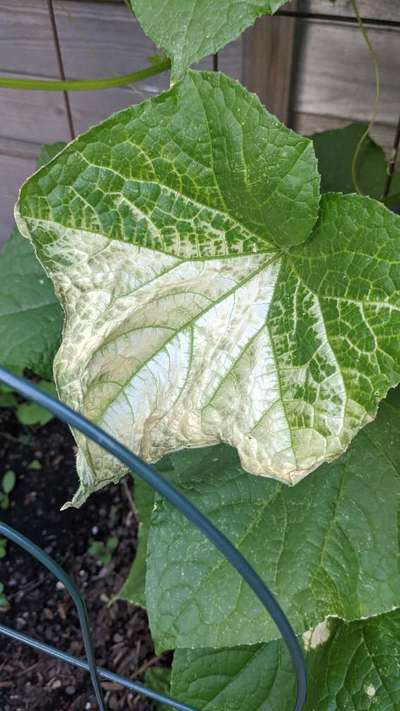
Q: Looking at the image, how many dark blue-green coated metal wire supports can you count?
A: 3